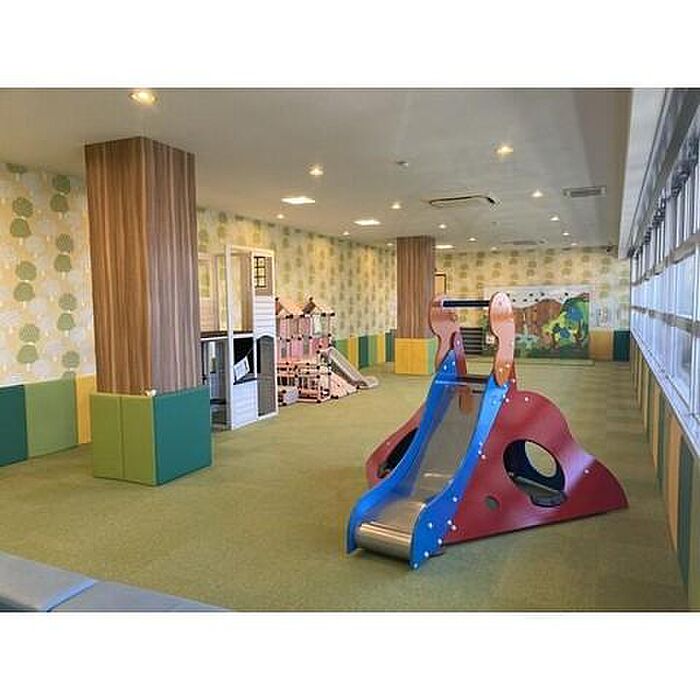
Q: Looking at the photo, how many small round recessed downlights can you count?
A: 14